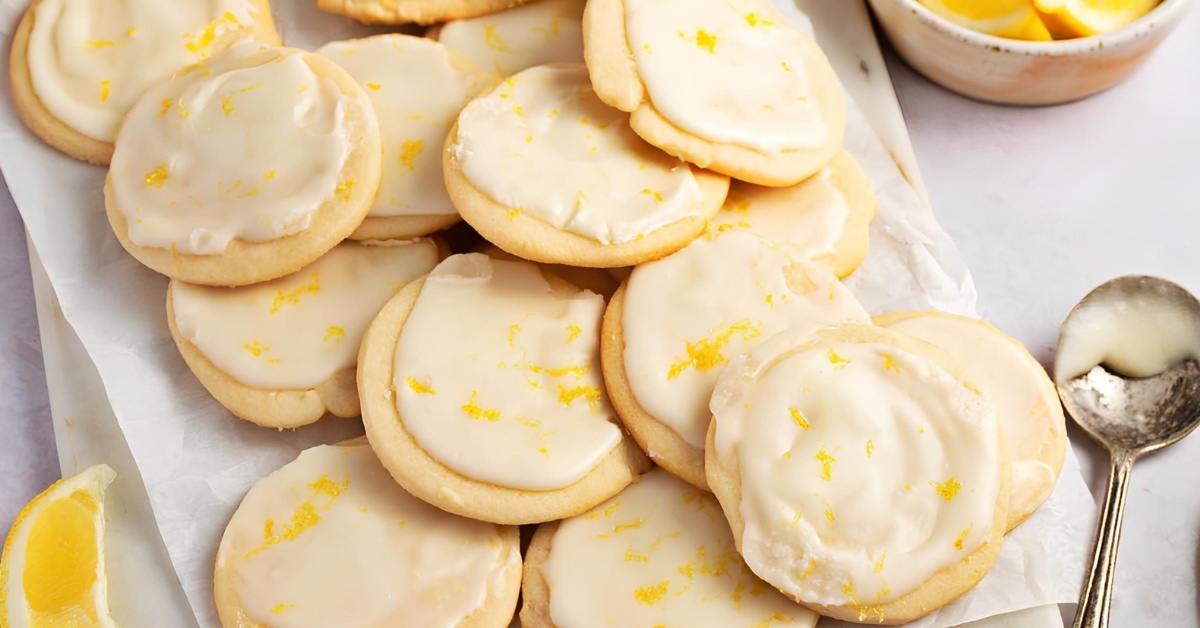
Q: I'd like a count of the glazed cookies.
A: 15